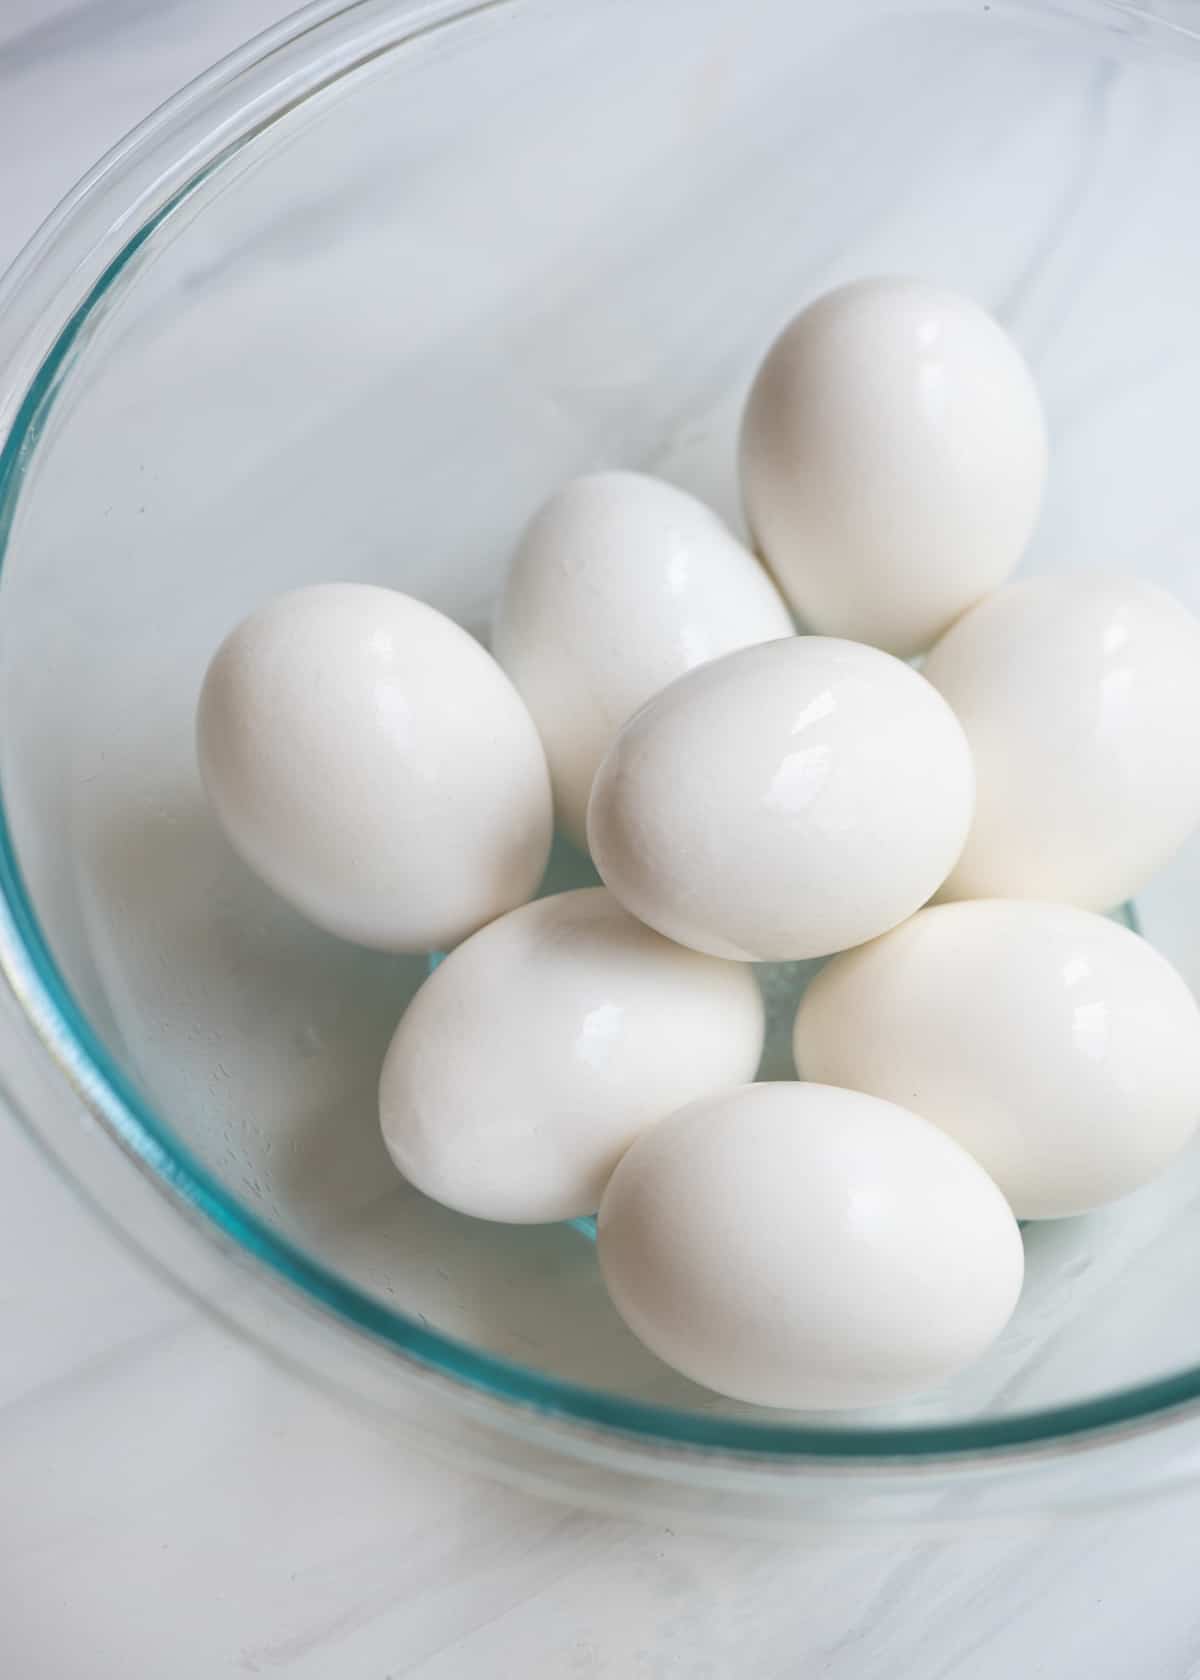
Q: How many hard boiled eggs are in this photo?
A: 8